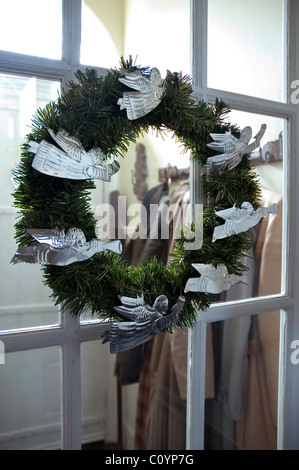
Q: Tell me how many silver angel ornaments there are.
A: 7